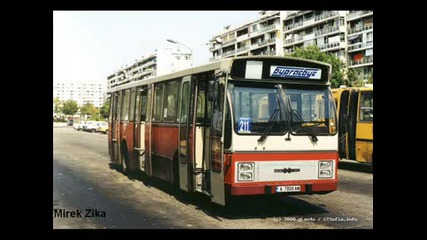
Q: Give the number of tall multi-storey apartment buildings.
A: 3